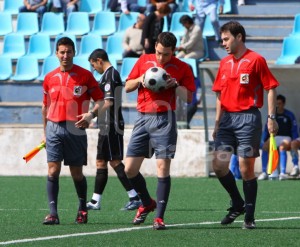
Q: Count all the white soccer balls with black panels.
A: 1